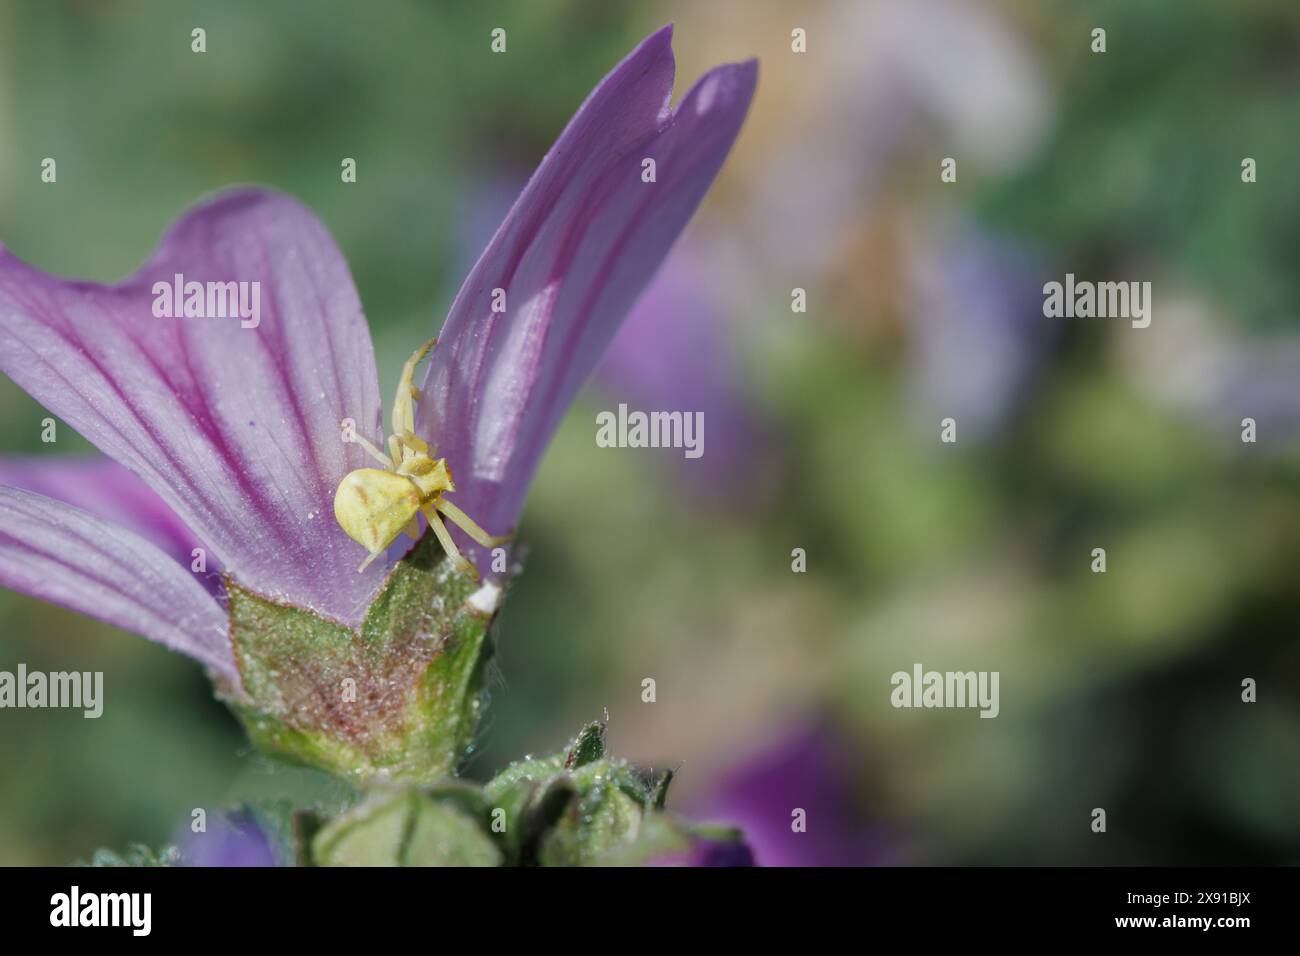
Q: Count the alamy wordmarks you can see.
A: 6